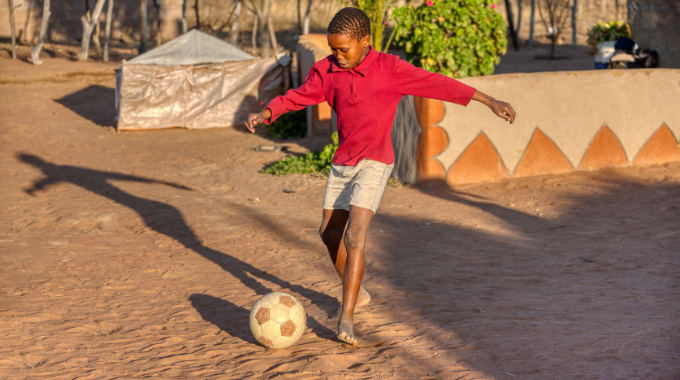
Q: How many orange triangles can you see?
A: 4